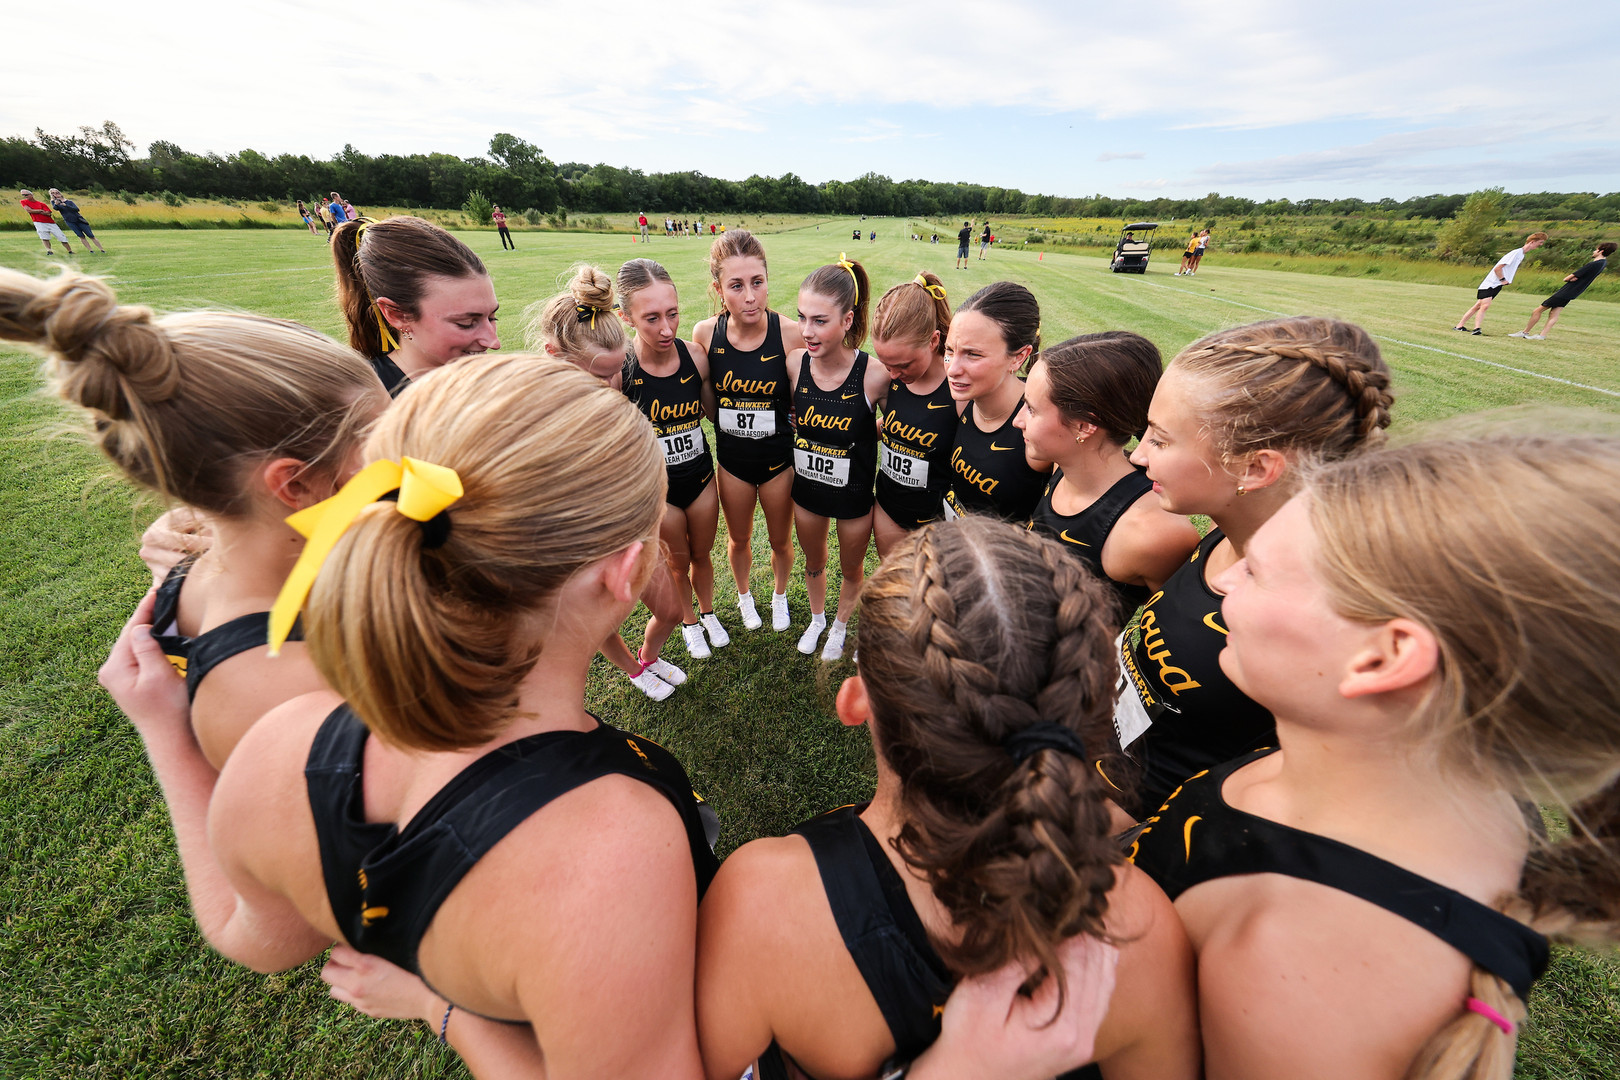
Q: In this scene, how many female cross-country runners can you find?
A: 13